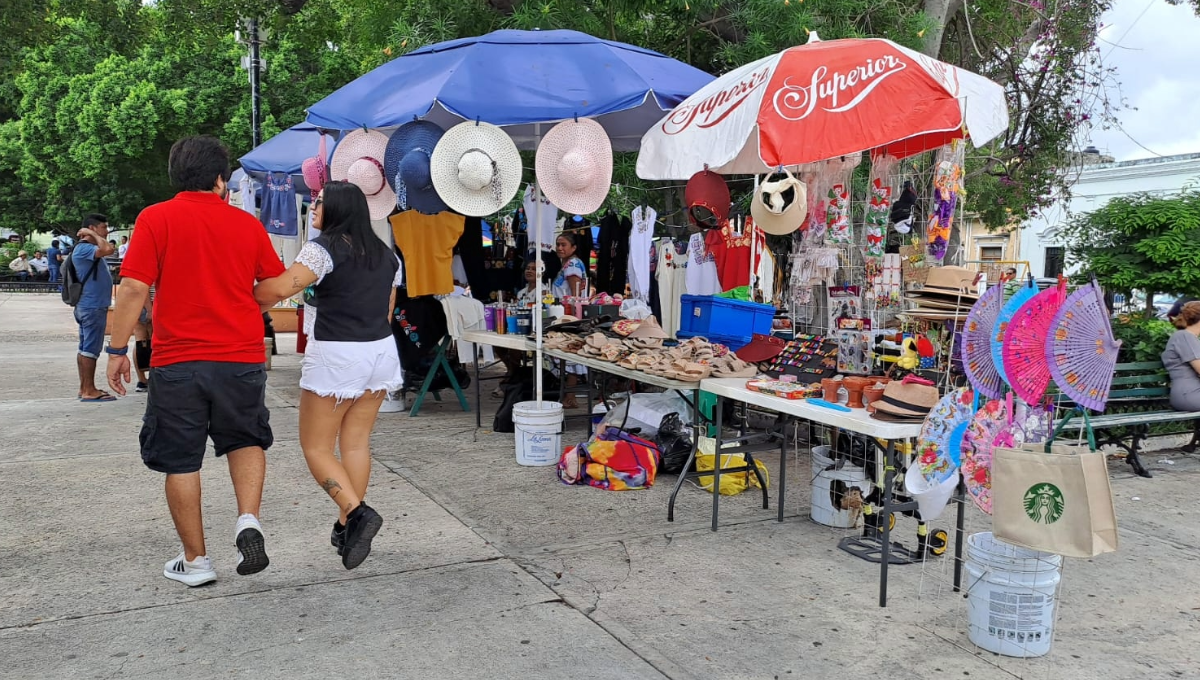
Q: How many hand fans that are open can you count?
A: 7